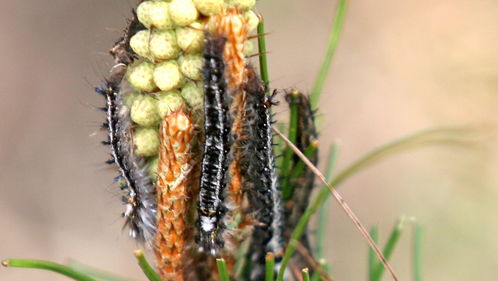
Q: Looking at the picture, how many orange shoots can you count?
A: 2